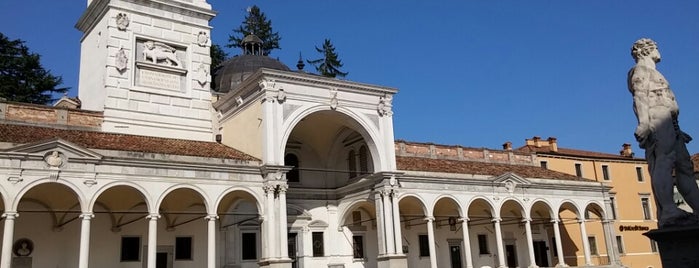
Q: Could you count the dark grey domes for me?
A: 1